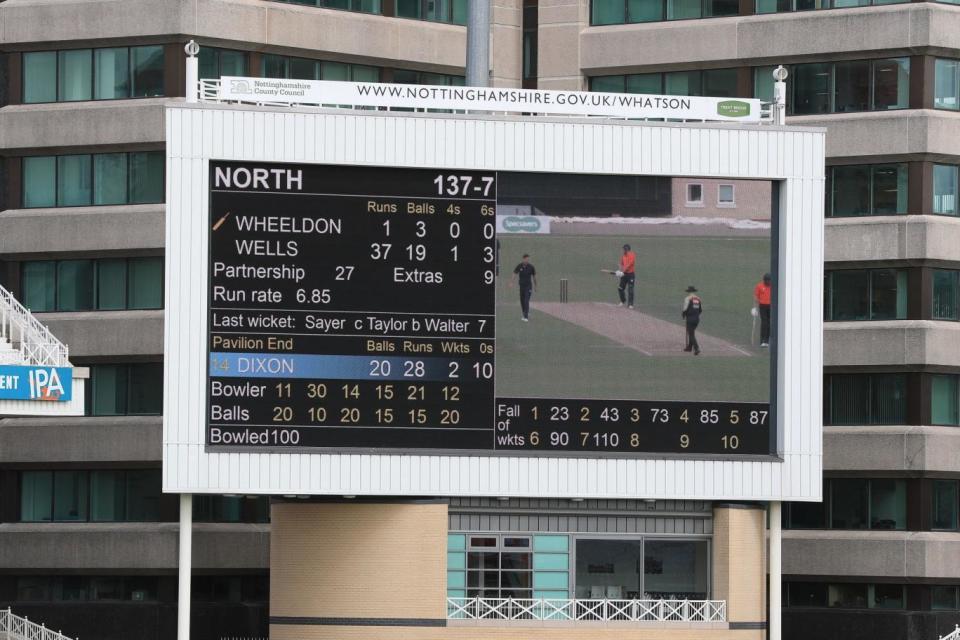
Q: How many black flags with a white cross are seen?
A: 0